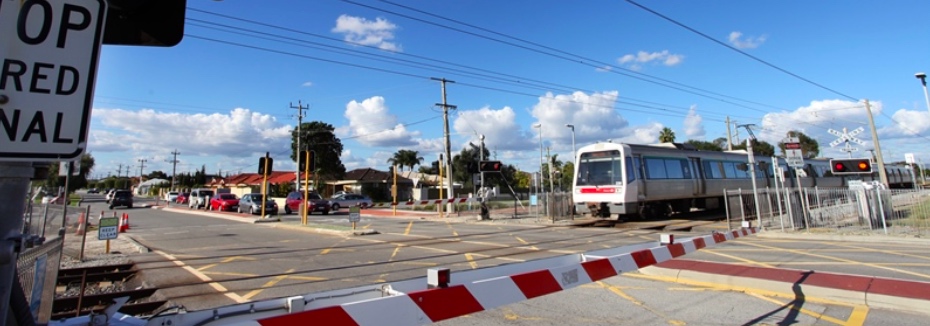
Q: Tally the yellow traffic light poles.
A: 4